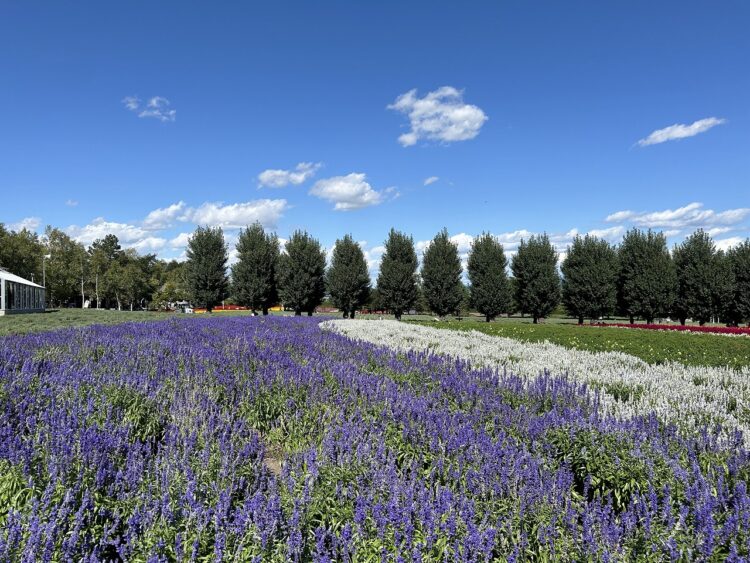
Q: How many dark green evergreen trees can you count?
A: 12